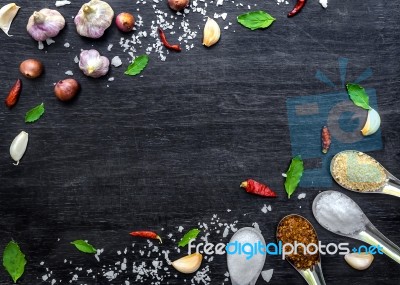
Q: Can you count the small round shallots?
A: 4